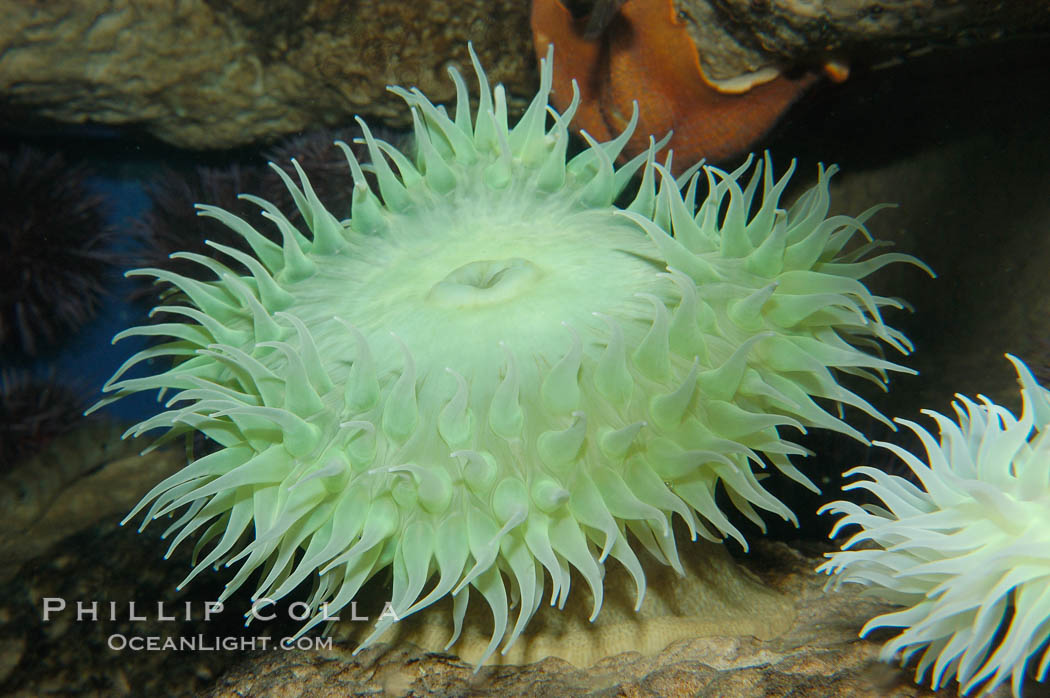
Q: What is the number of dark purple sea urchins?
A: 4